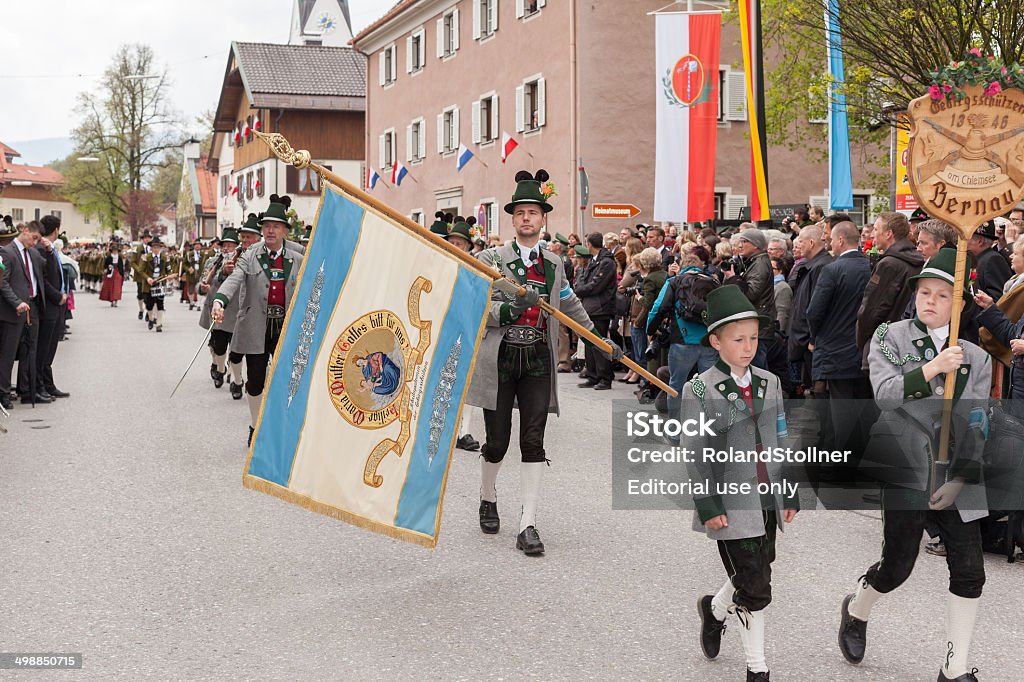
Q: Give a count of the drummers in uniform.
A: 1